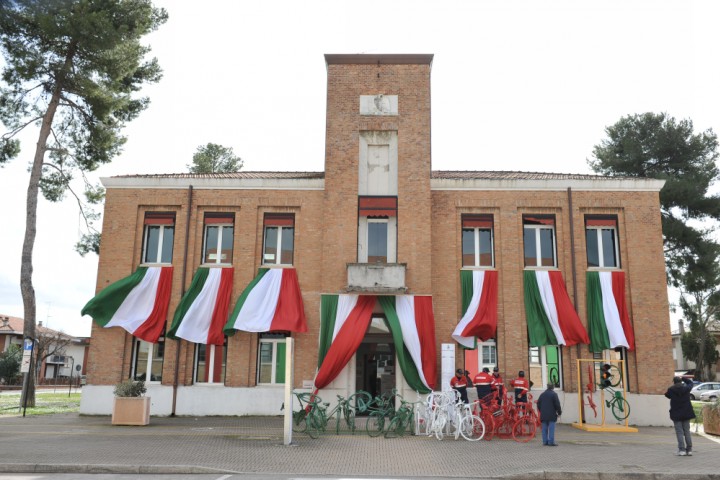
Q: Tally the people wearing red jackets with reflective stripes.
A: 4